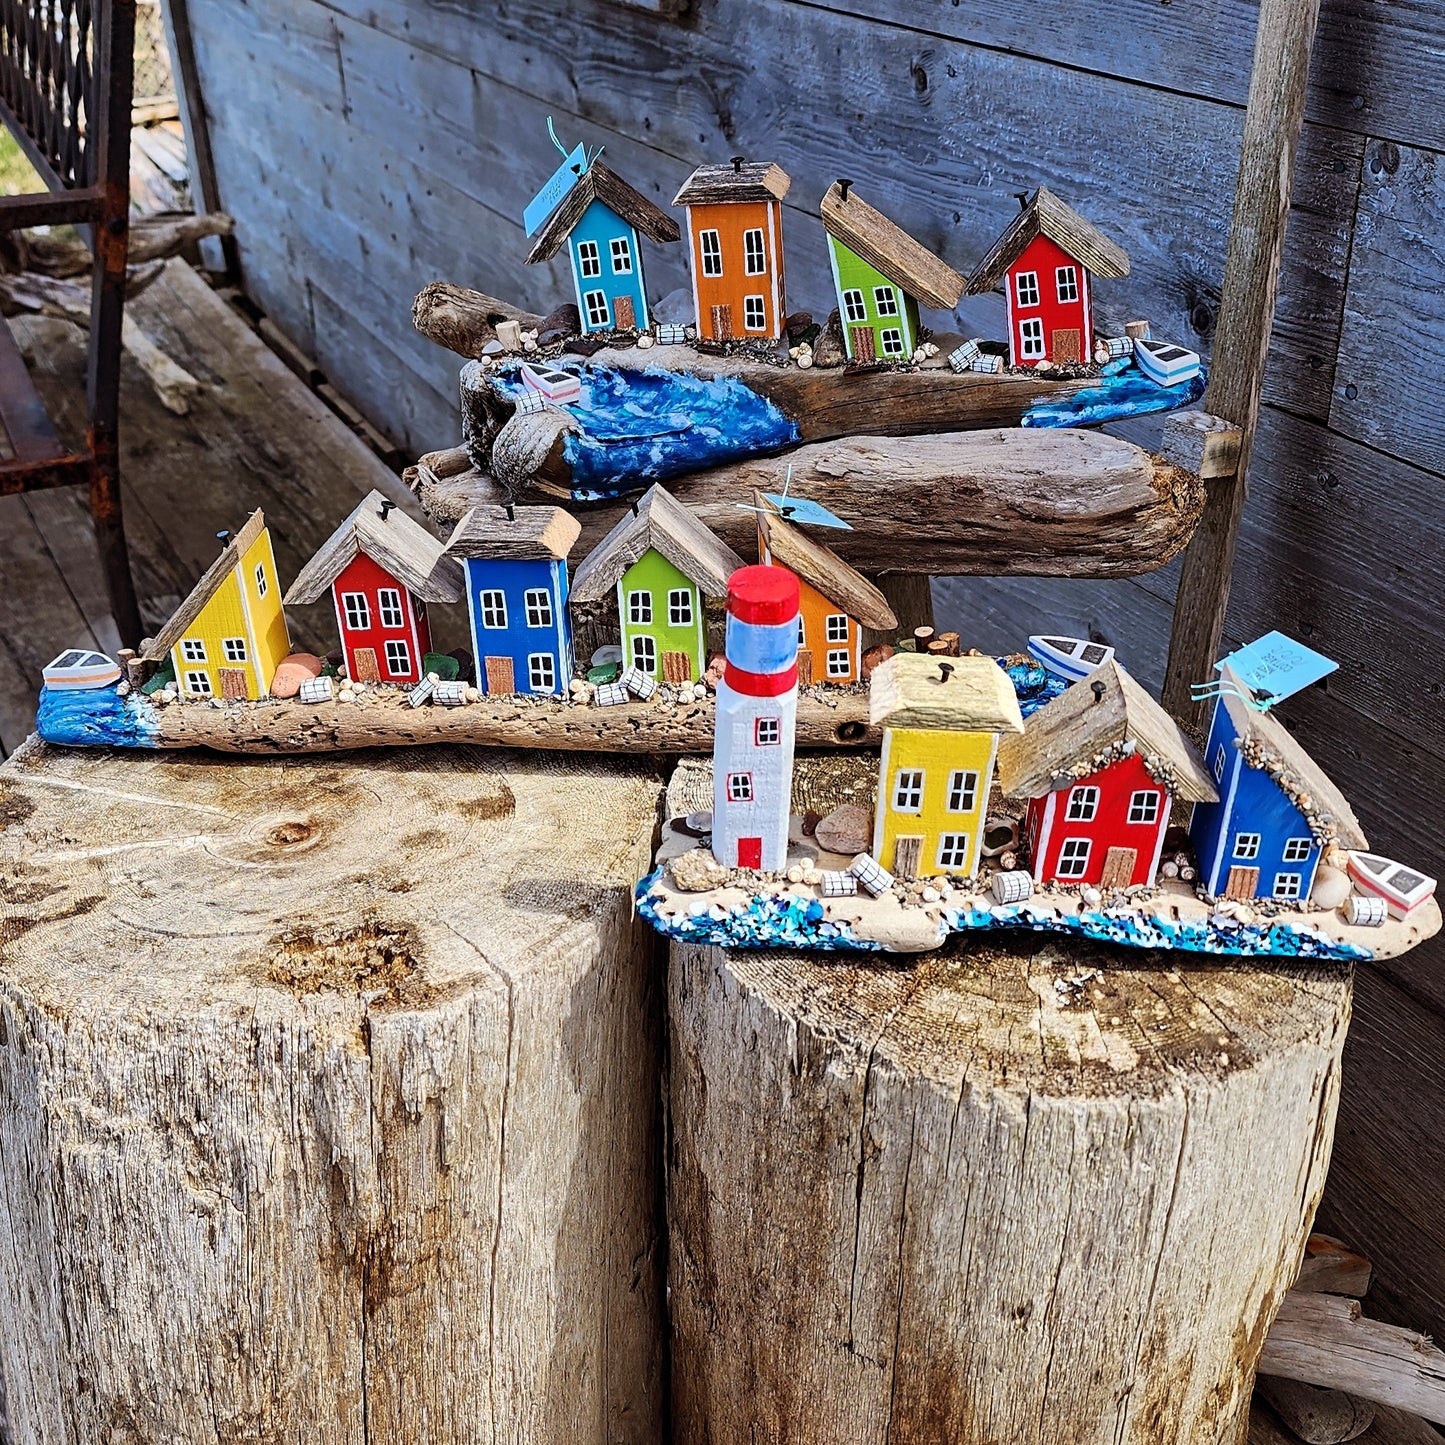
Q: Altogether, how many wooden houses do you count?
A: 12